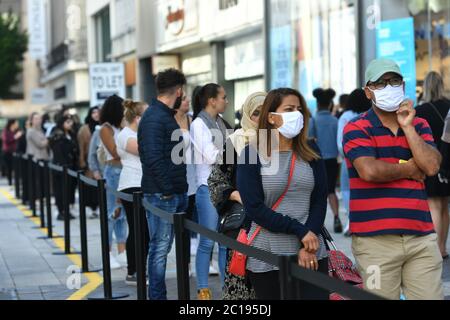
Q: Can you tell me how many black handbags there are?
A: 1